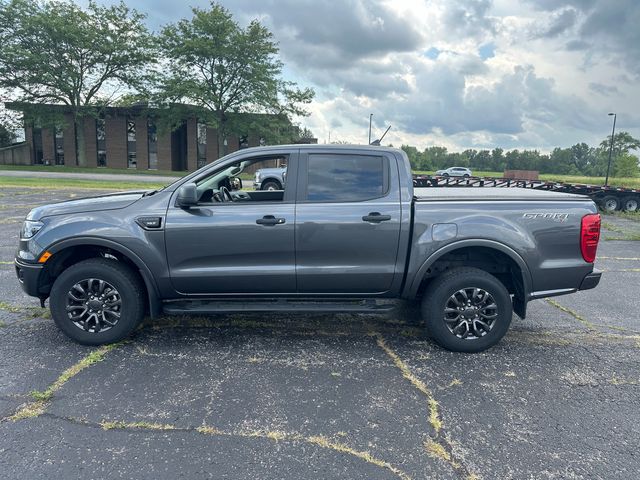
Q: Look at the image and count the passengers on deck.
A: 0